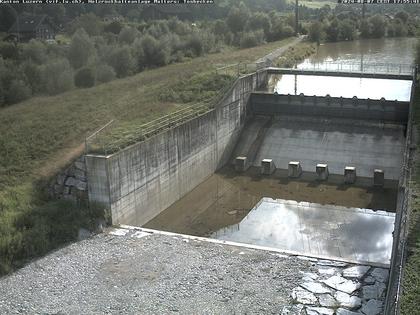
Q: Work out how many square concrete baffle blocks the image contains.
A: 6